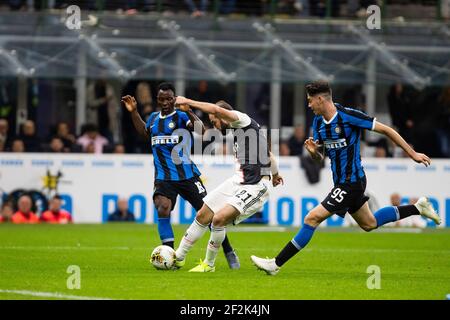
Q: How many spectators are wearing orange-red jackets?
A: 3